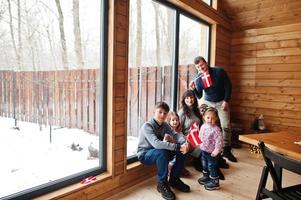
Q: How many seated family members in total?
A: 3